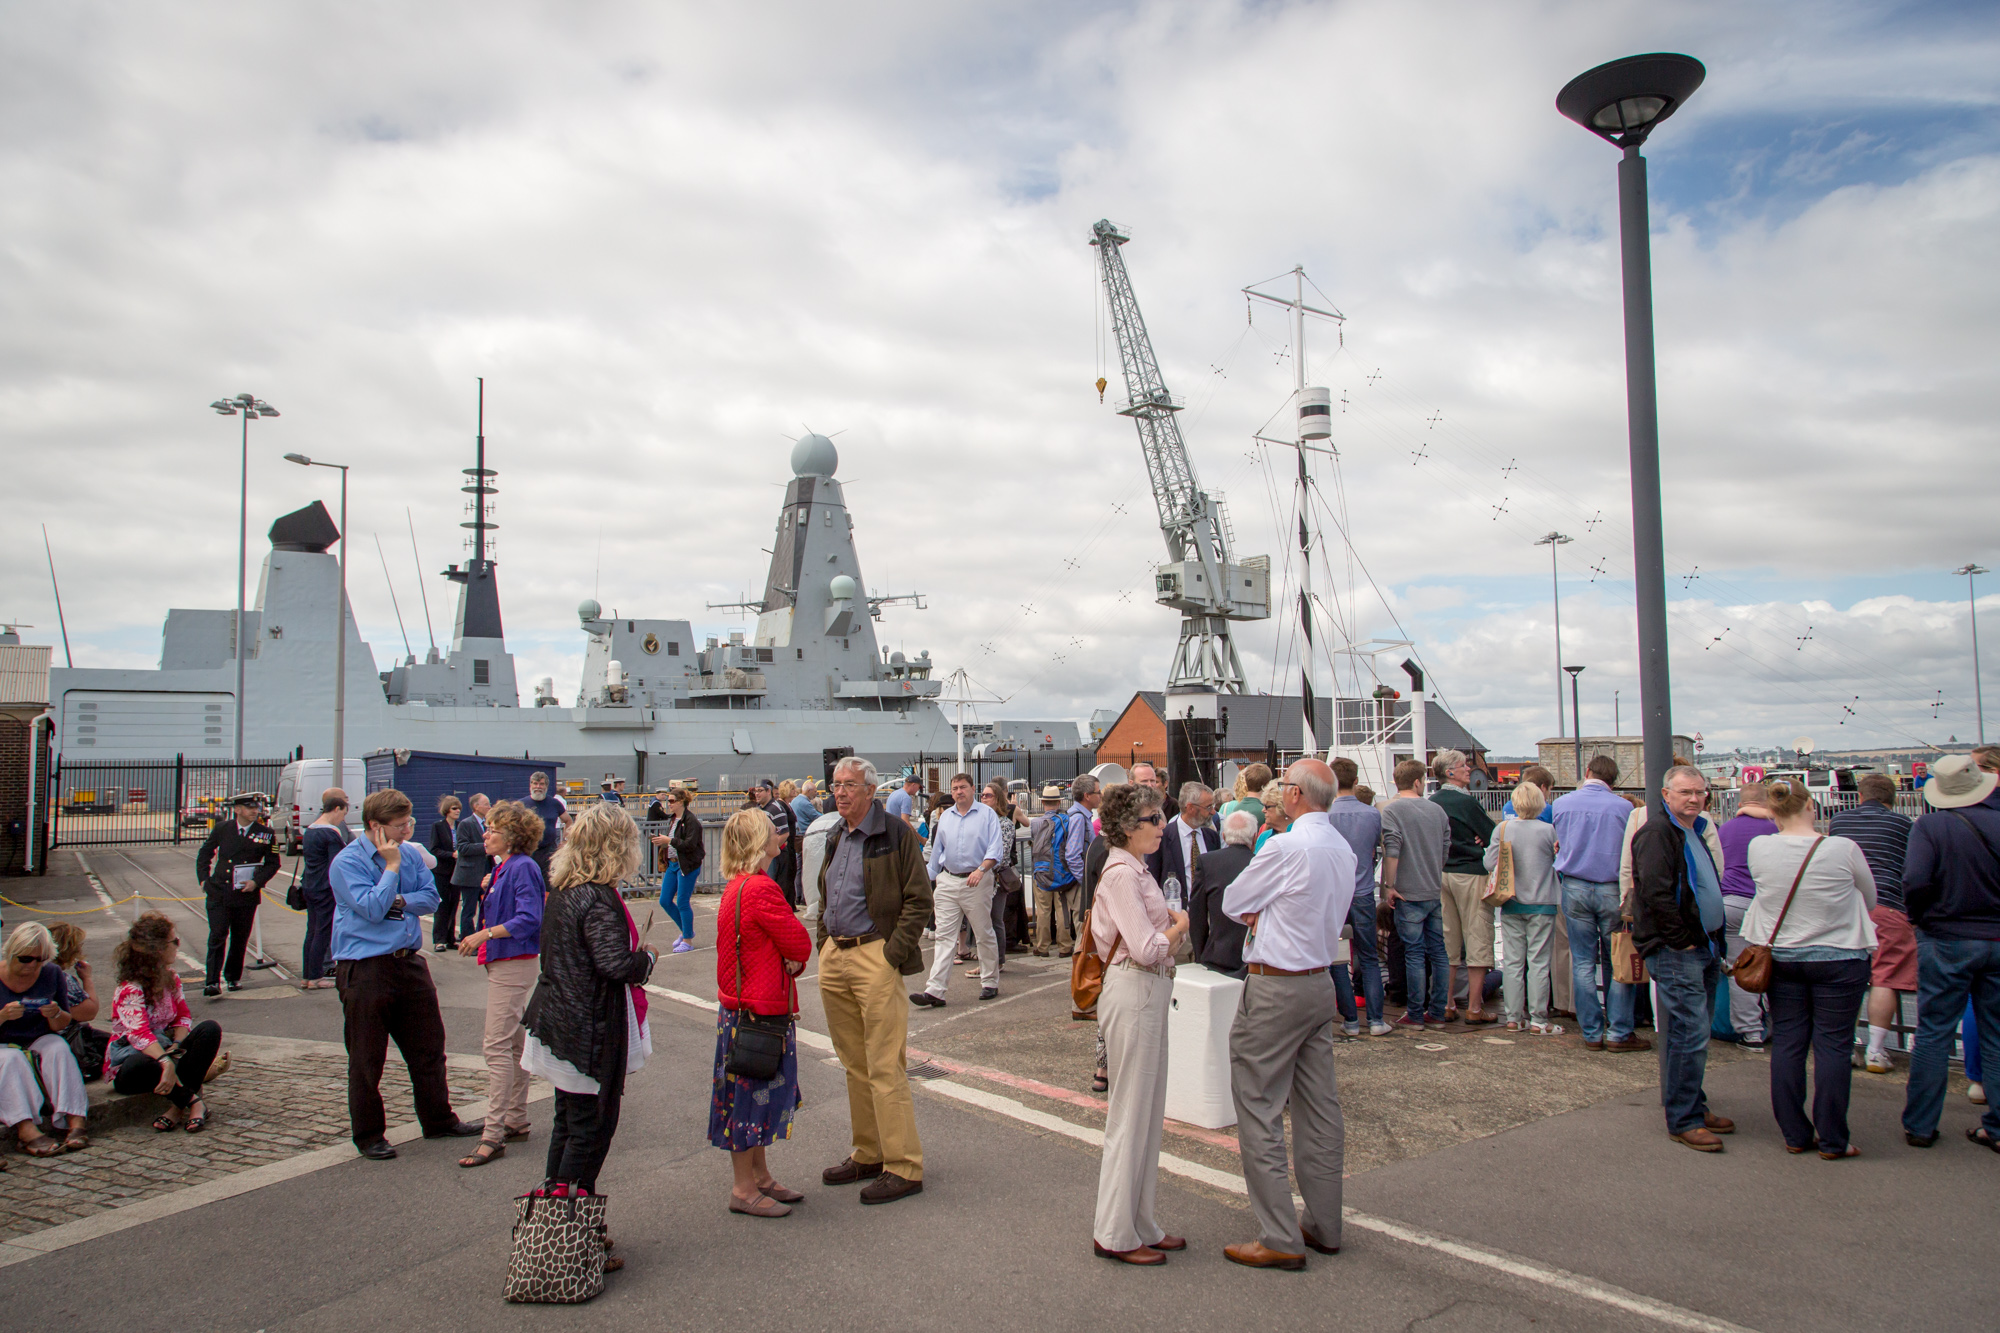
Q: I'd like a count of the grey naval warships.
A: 1